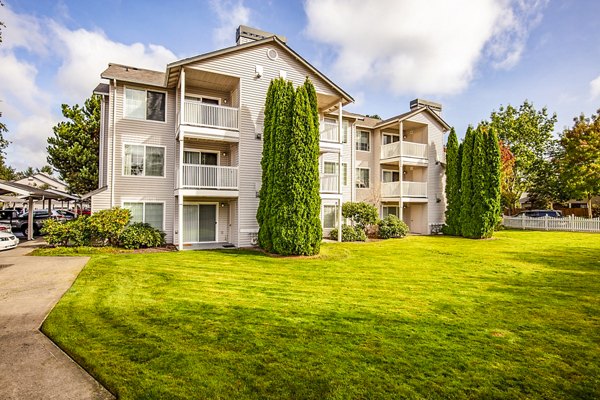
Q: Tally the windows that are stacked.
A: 3